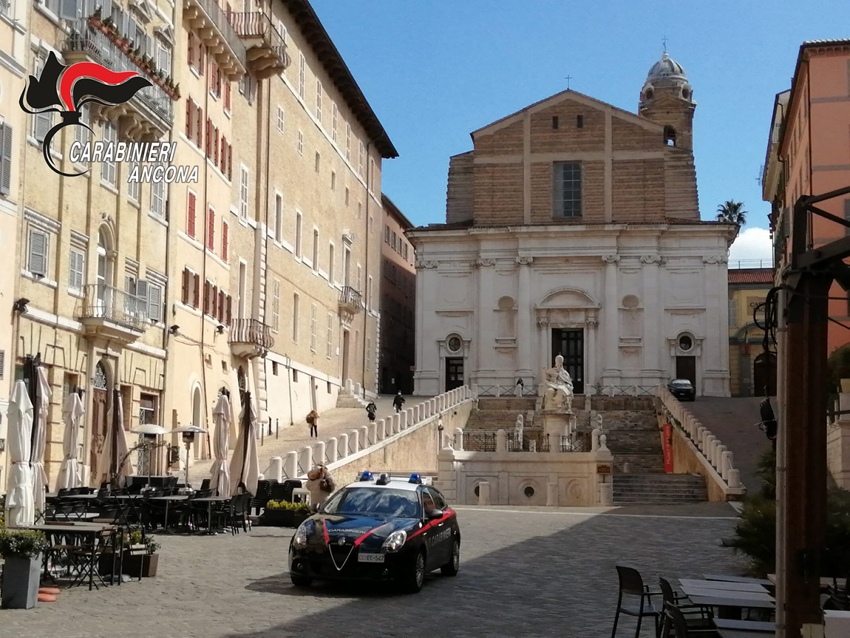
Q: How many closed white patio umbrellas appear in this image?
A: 6